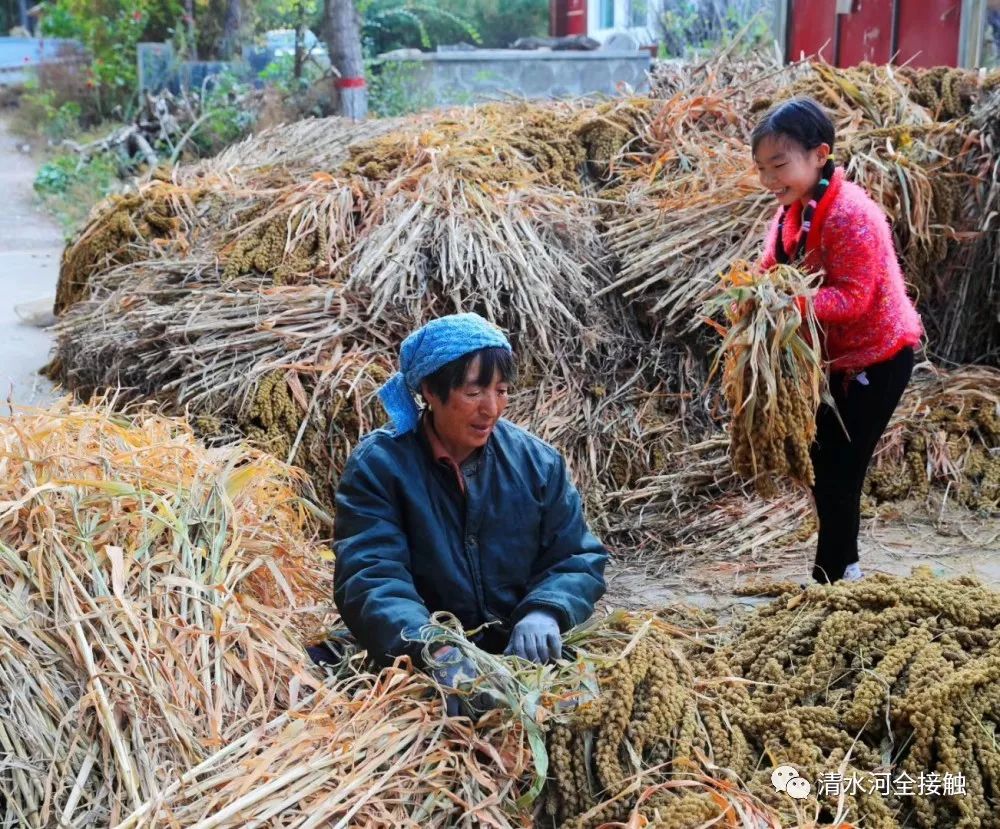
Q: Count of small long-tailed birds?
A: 0